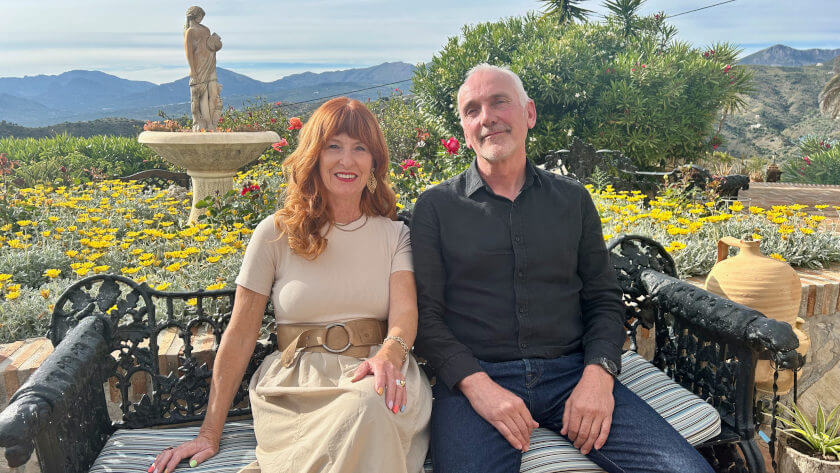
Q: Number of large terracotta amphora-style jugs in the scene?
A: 1